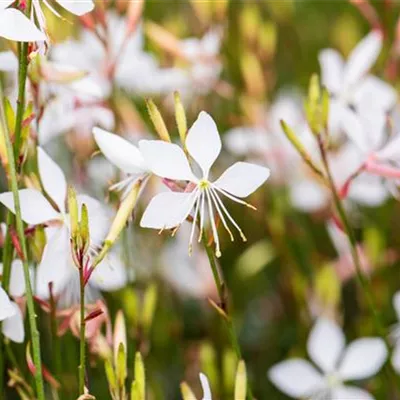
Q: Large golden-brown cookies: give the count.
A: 0